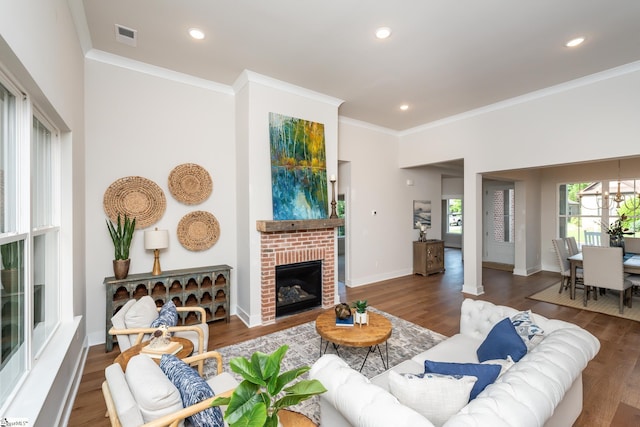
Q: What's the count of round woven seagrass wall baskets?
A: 3